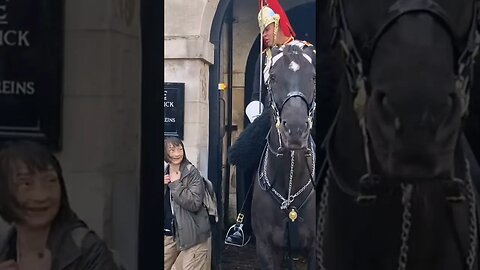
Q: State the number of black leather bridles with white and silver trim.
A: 1